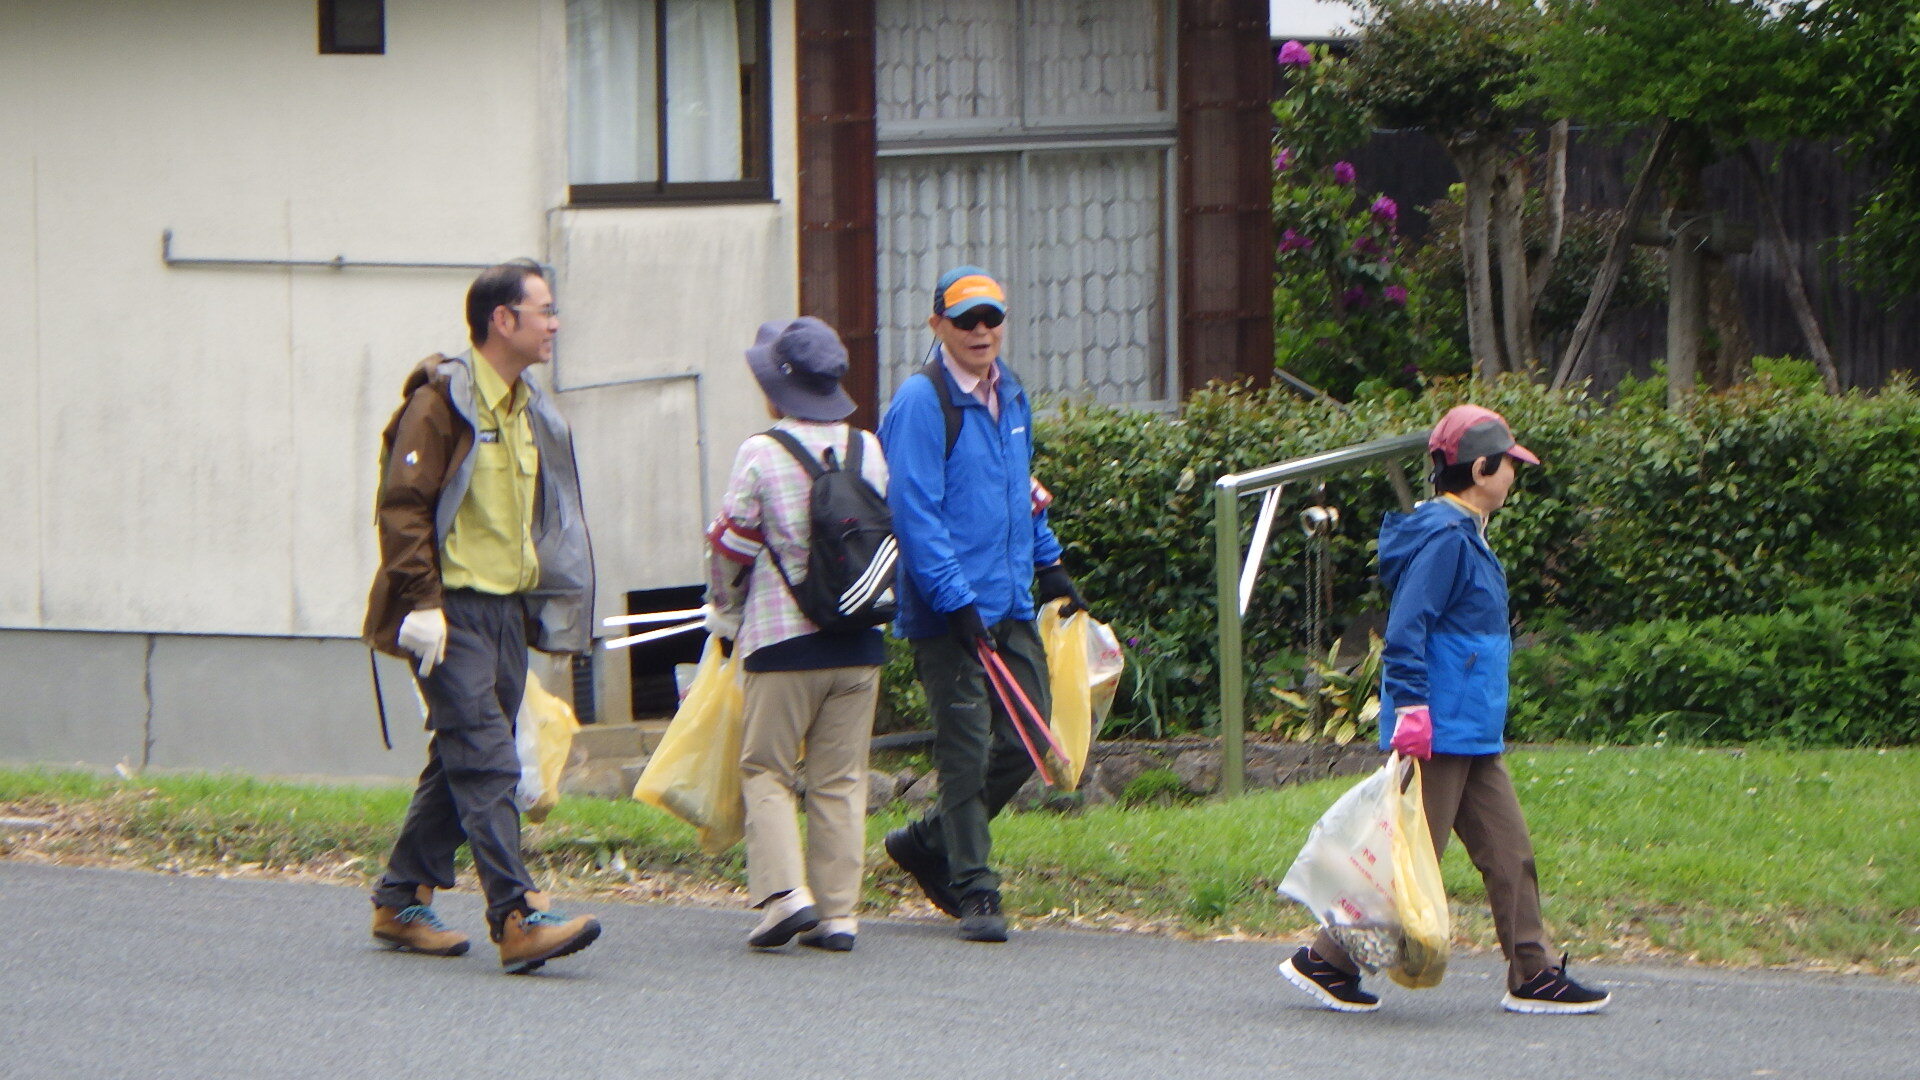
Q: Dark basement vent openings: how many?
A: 1